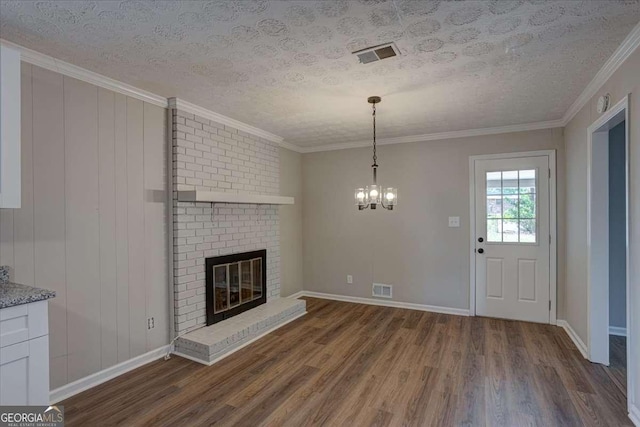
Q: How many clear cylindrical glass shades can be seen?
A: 3